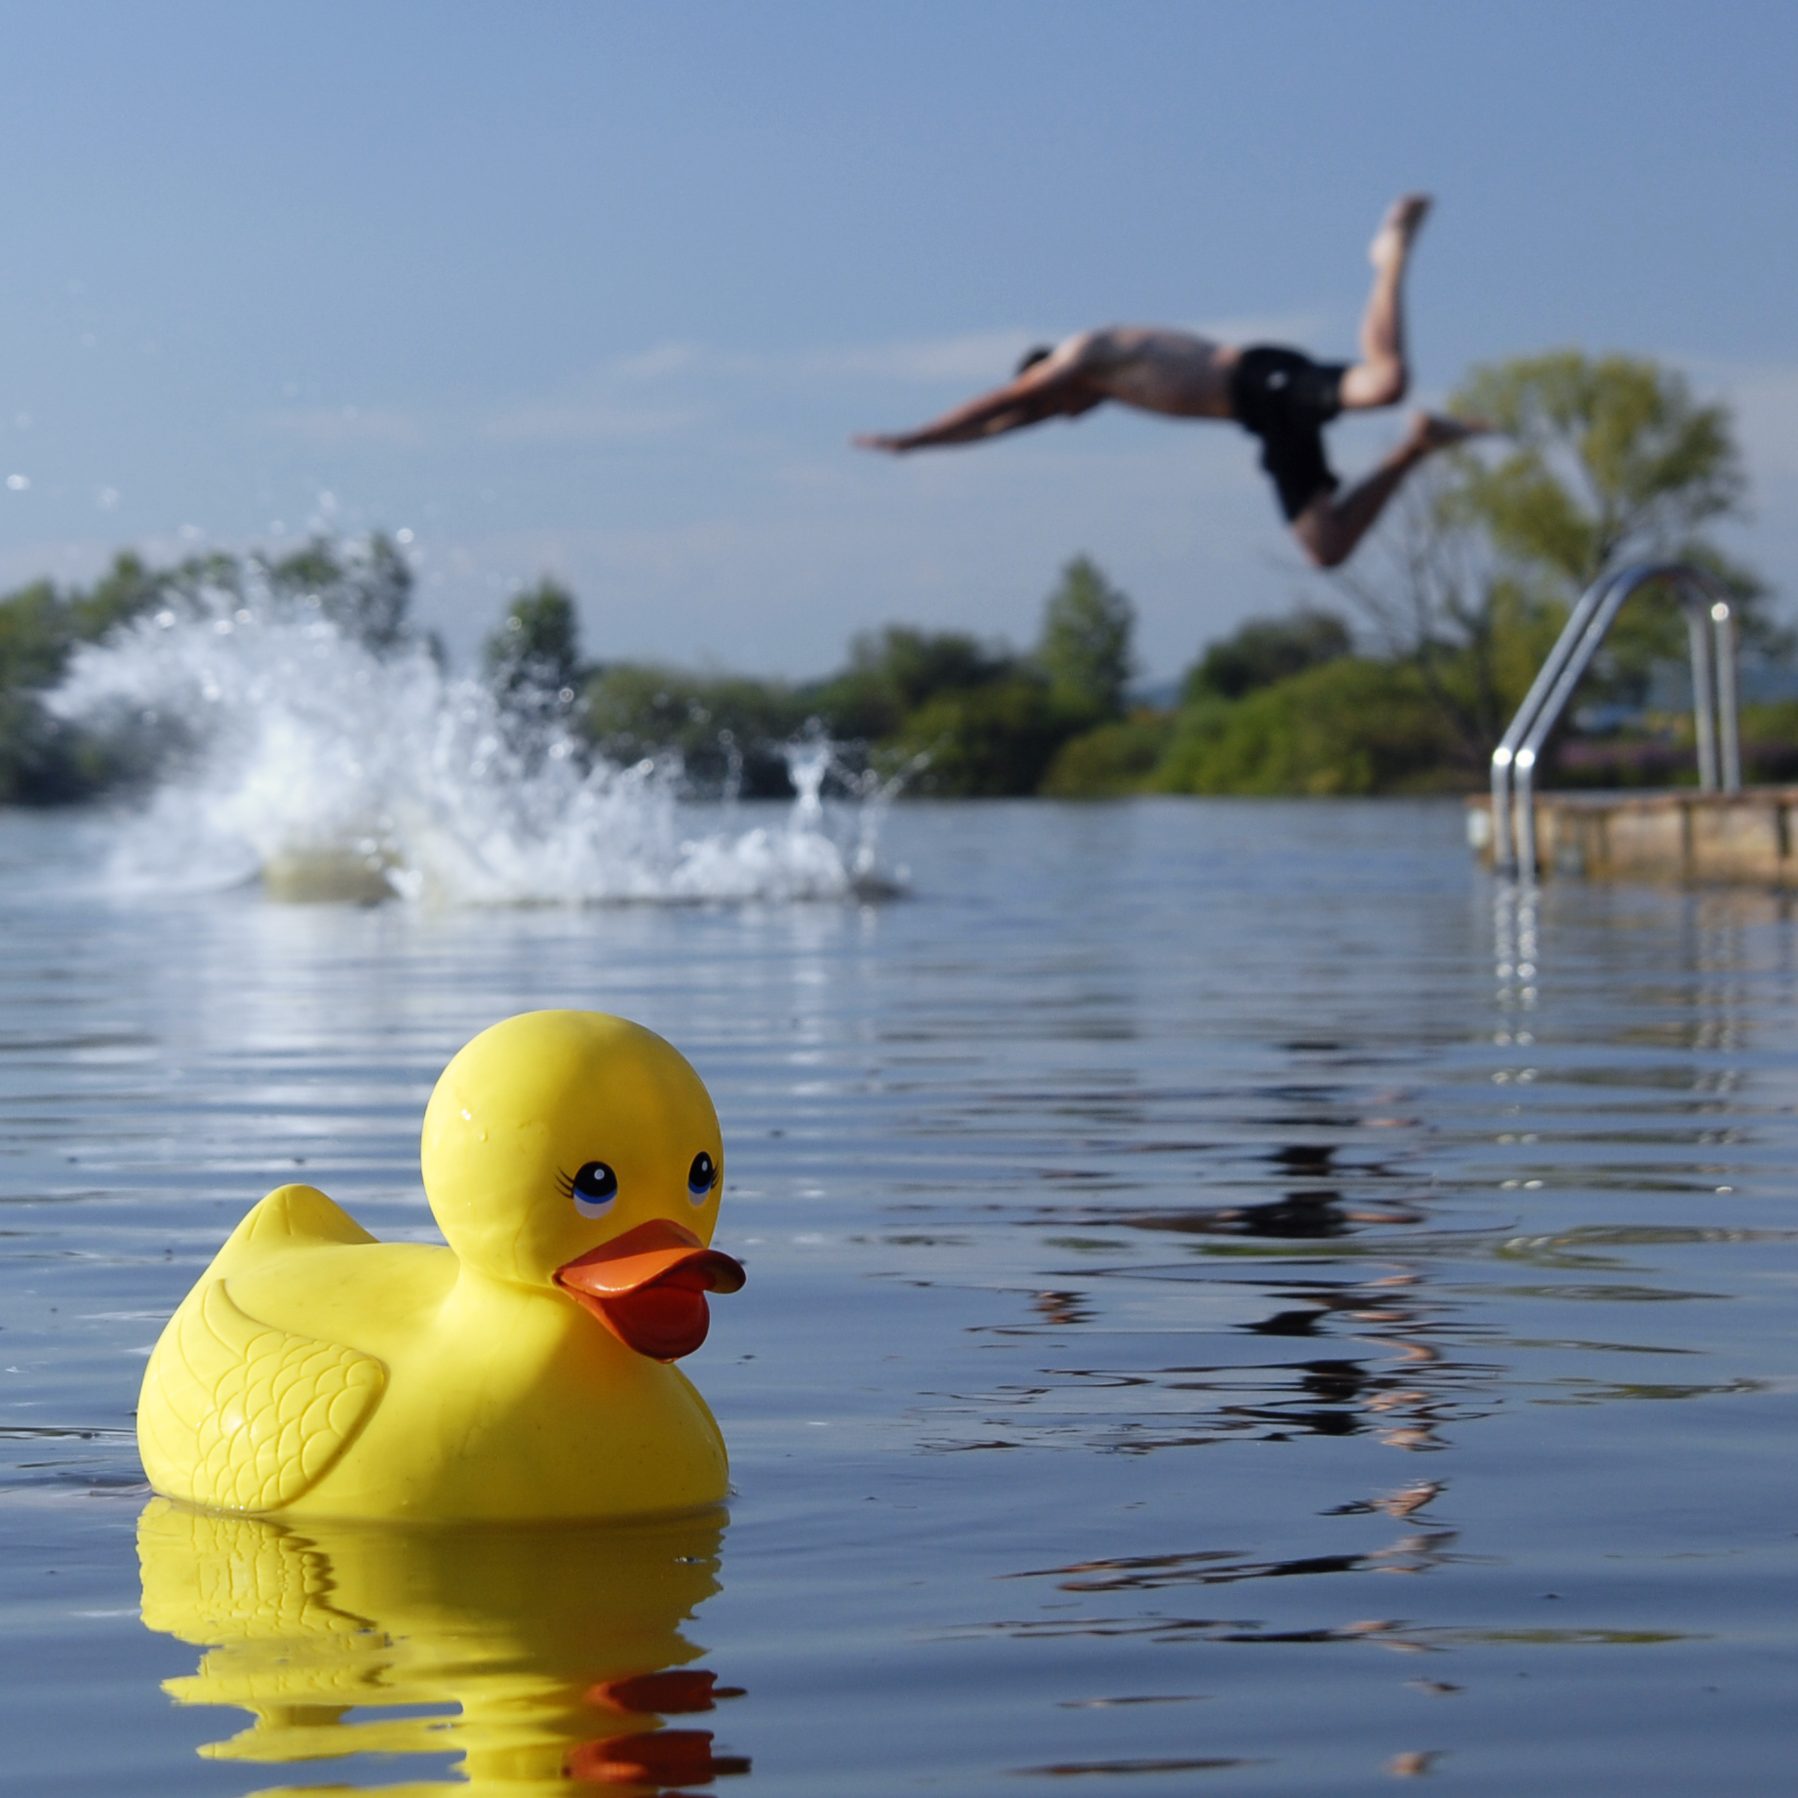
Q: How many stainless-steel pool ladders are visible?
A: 1